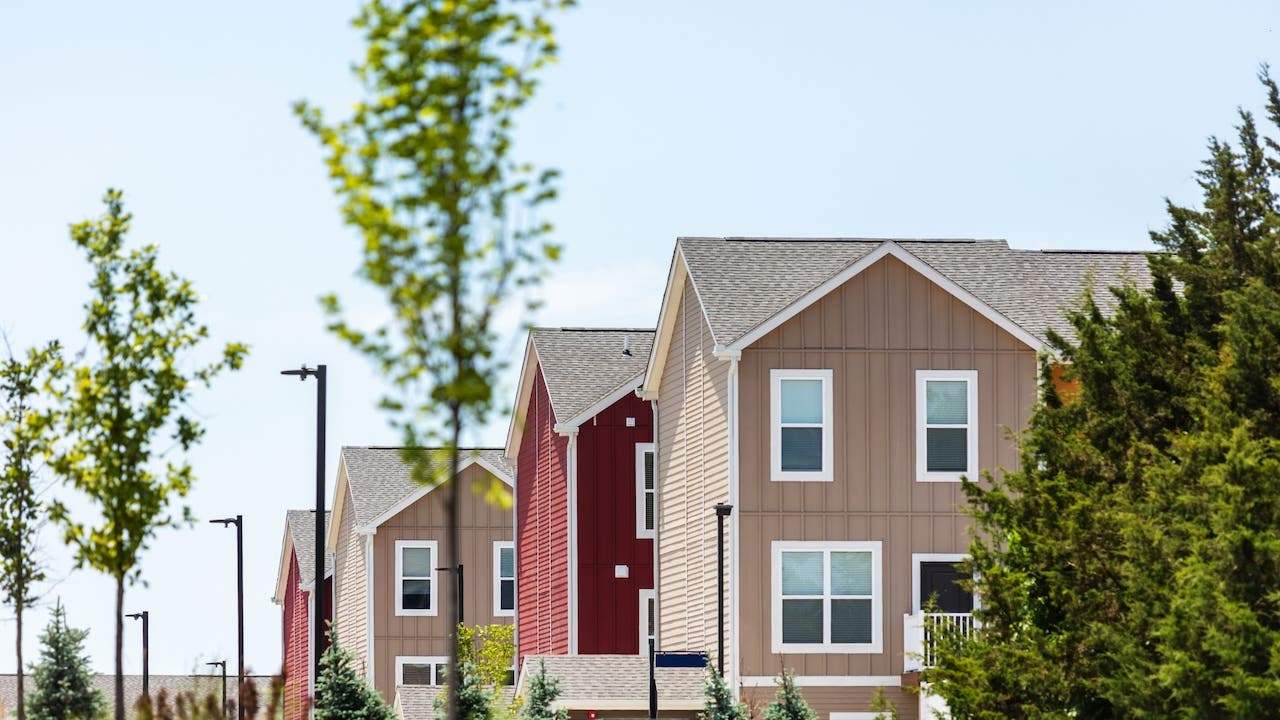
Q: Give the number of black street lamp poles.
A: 6